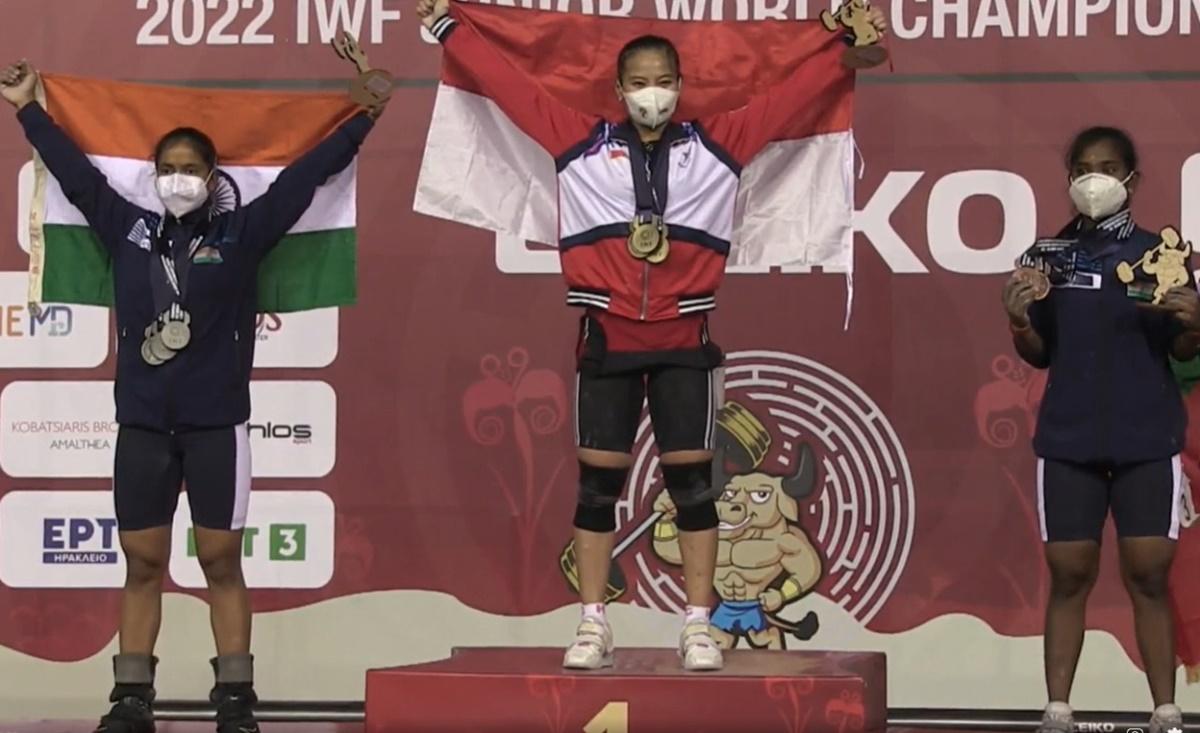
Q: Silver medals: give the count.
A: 3